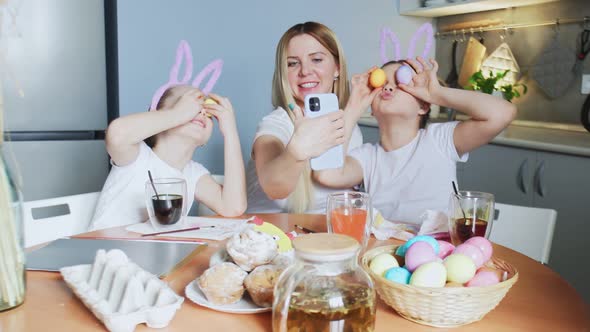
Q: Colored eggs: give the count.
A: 13